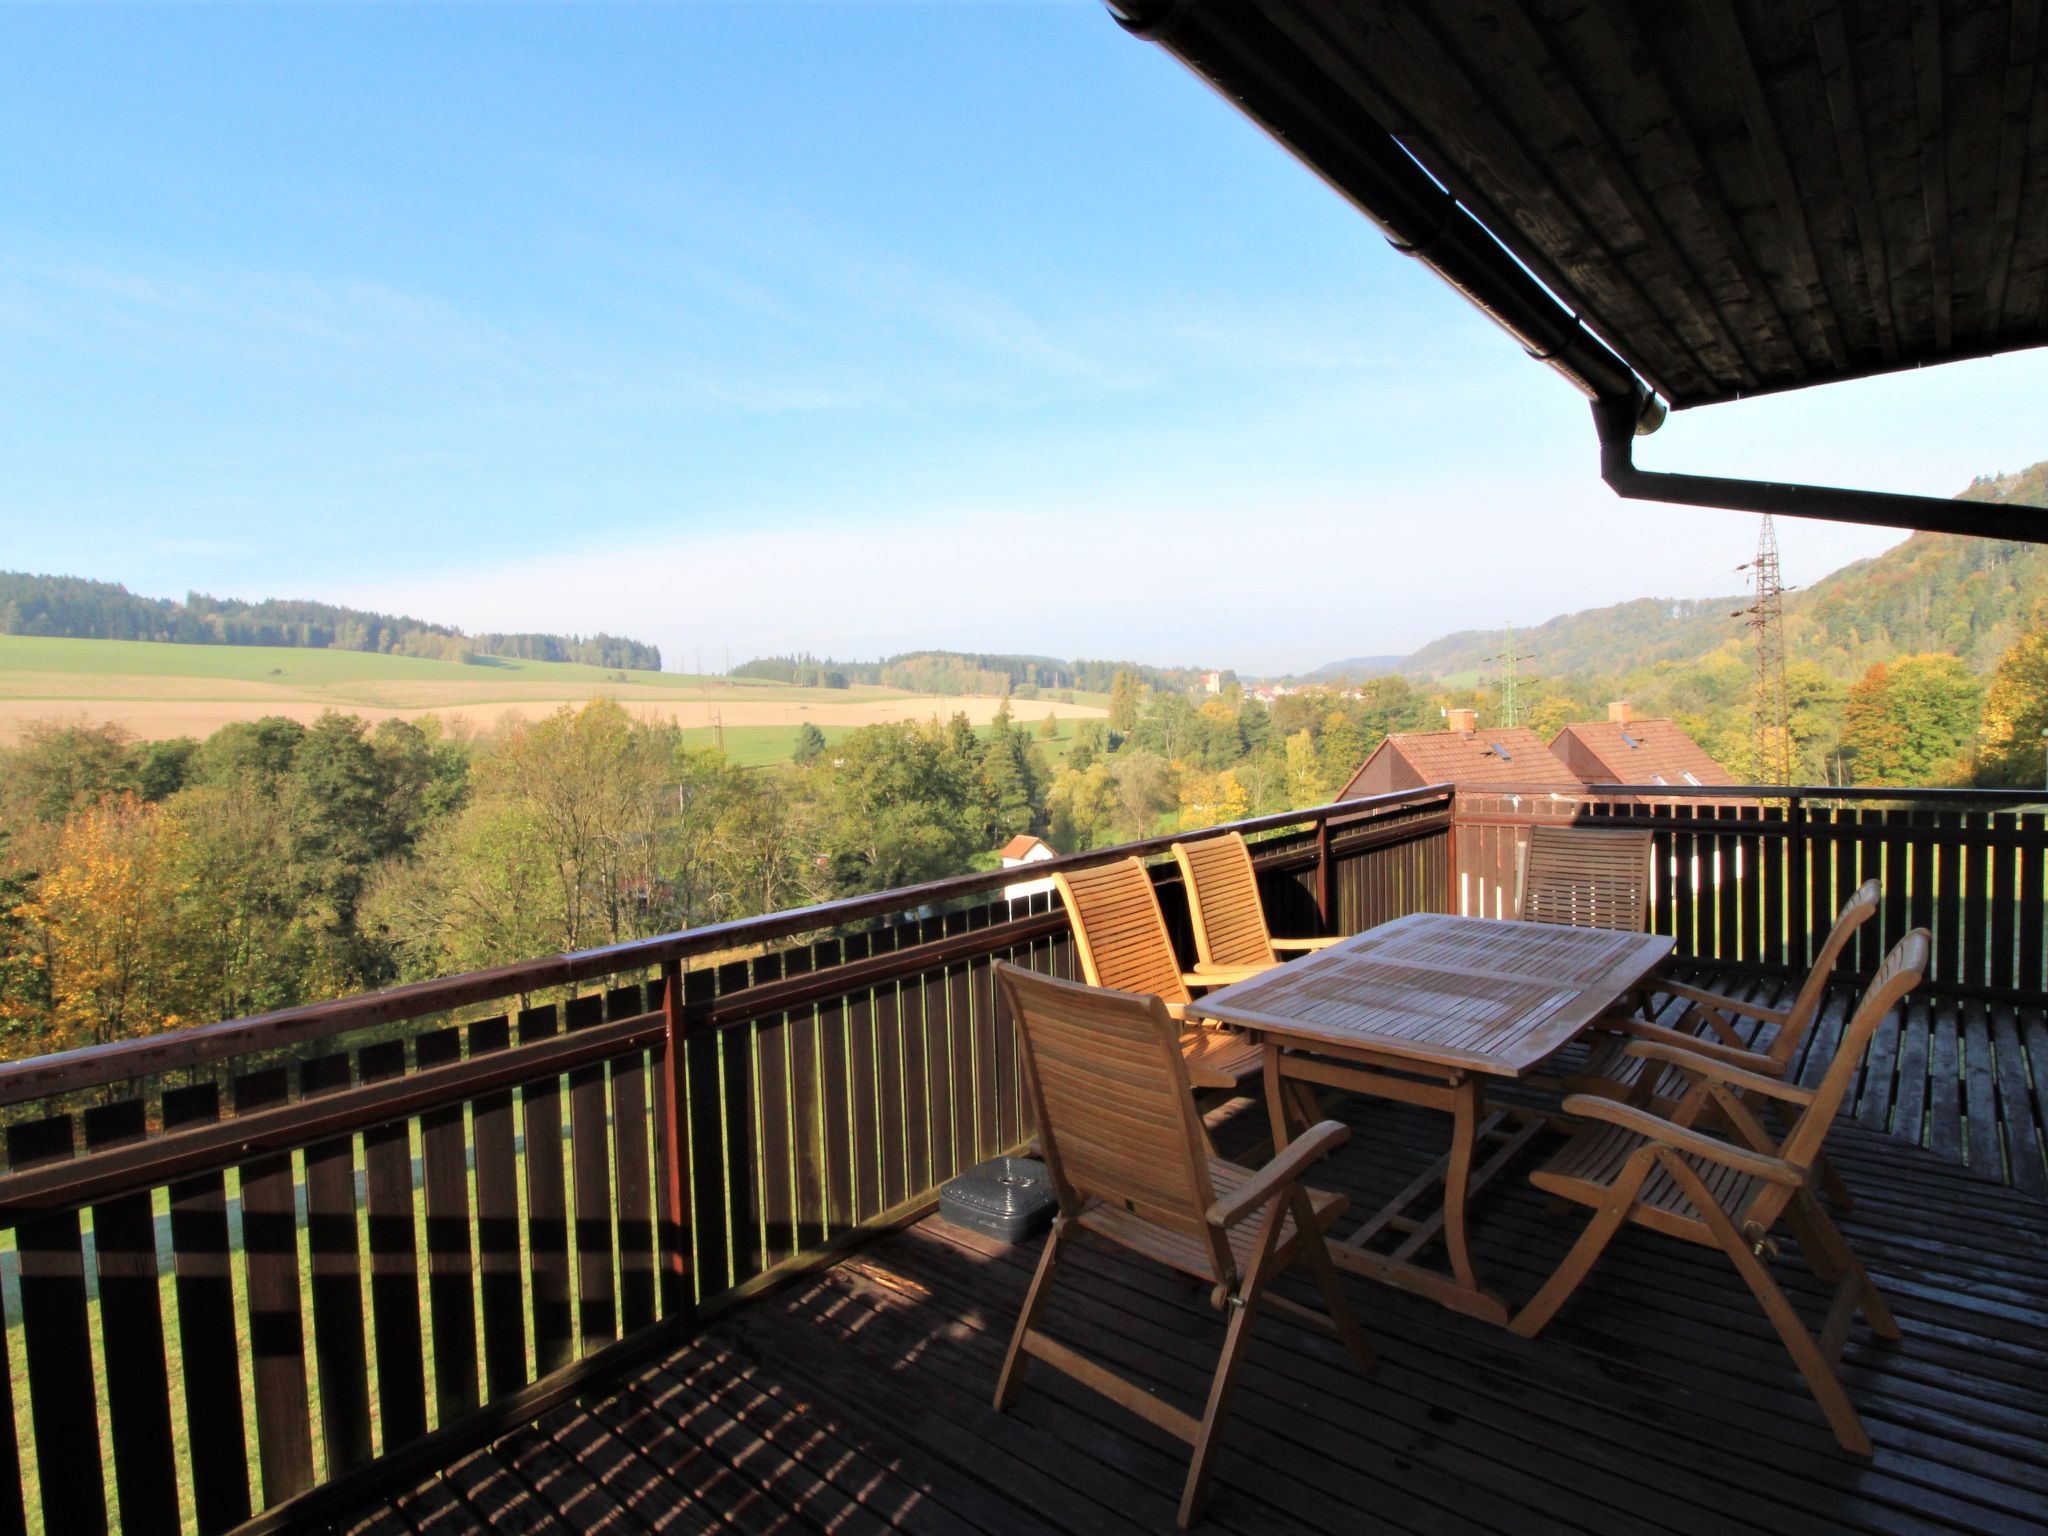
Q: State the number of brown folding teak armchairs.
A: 6